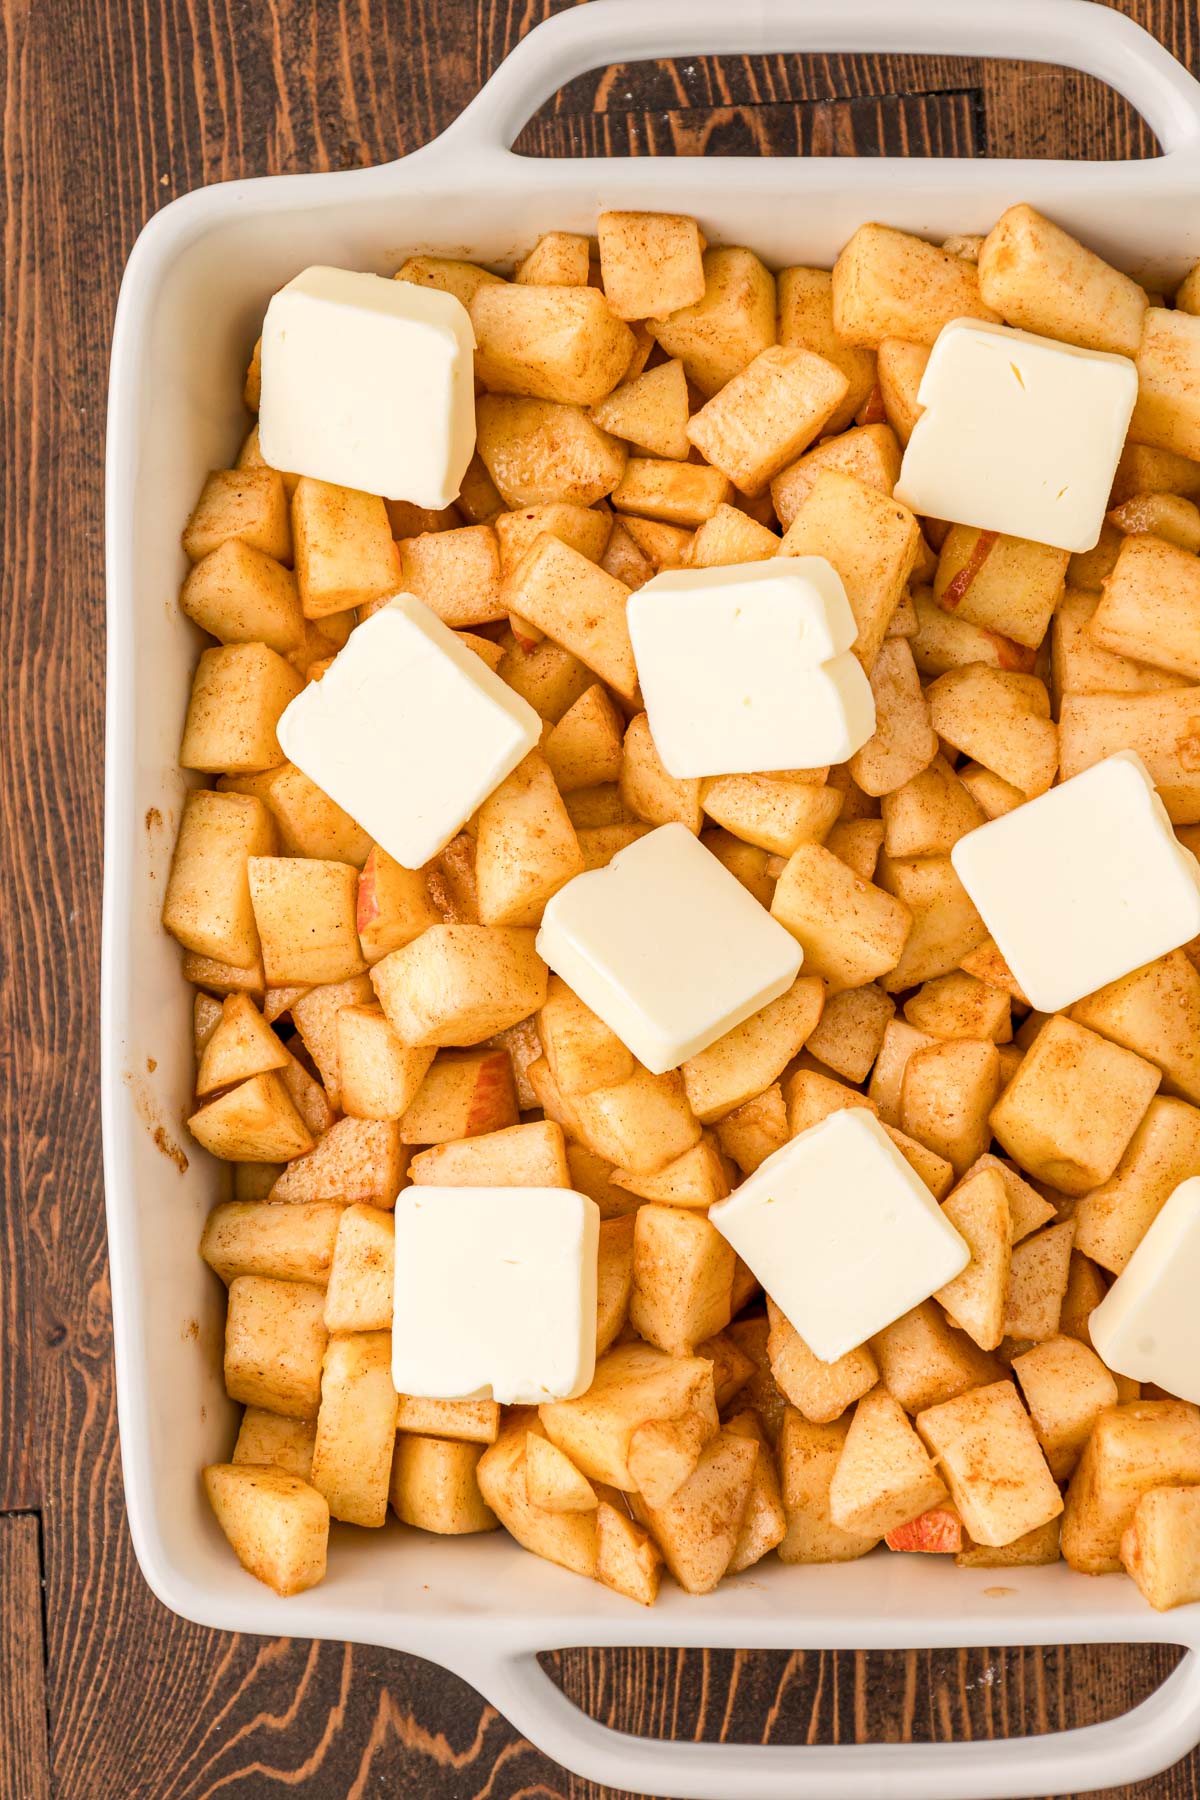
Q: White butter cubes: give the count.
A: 9